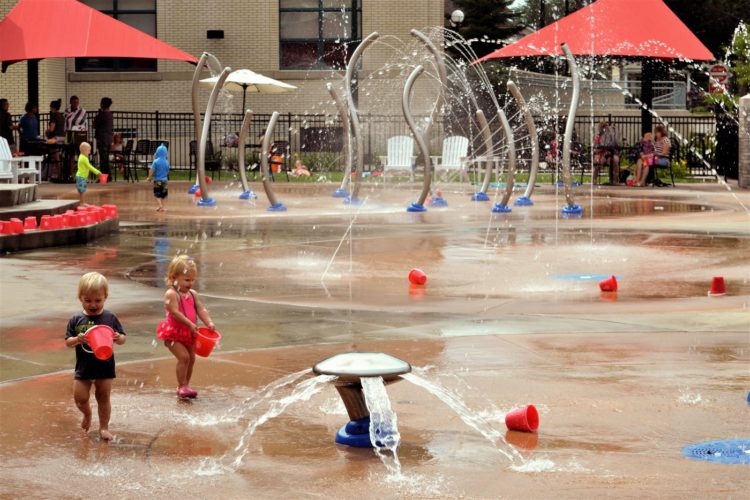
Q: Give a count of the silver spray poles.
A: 12